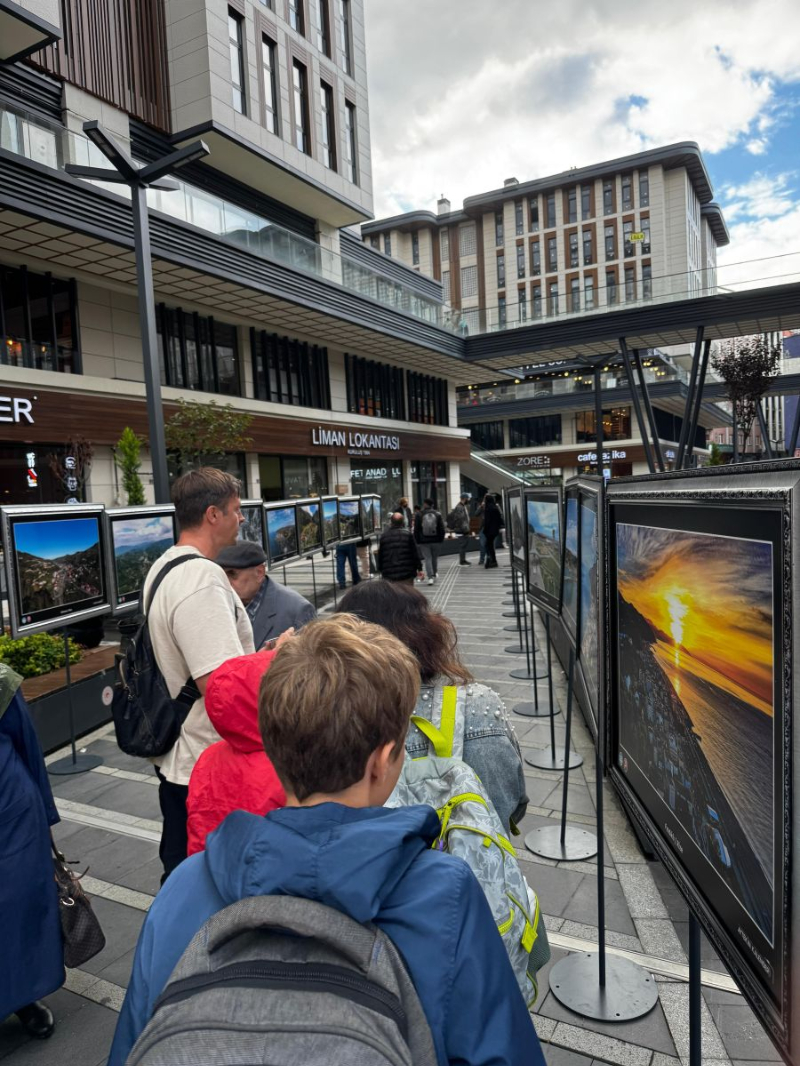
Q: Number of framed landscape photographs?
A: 14